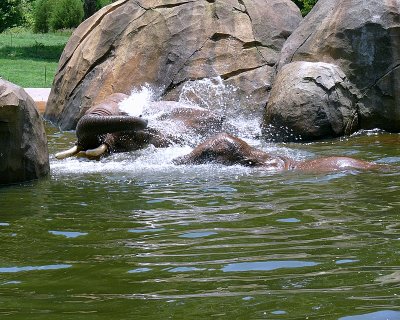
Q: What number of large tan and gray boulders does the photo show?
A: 4